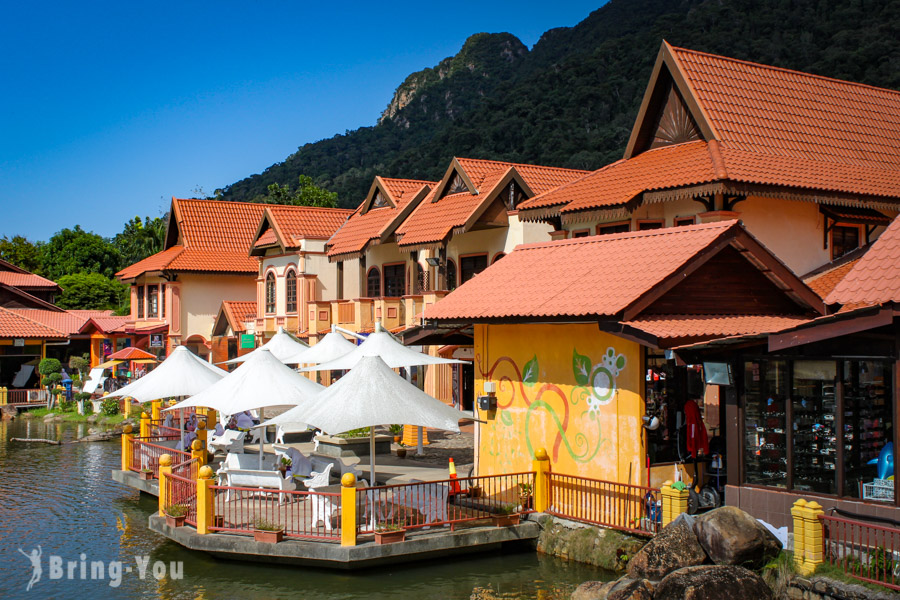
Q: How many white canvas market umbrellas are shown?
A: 6